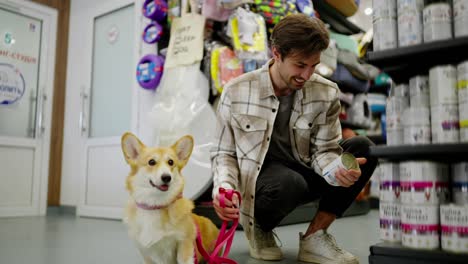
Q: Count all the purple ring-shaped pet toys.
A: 3